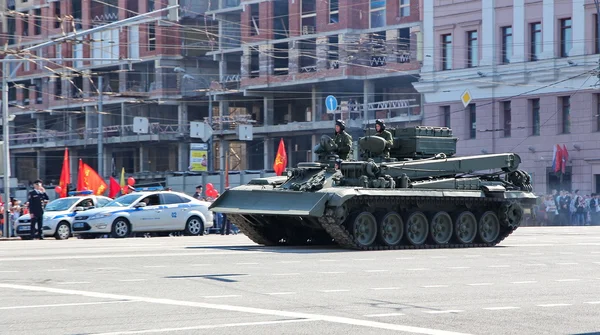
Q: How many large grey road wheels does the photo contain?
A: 6